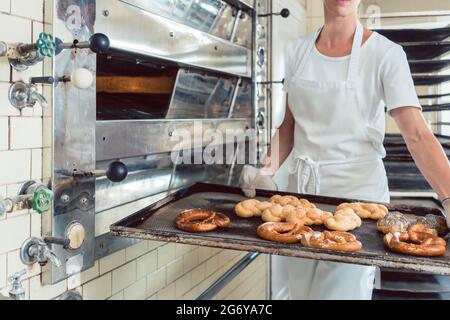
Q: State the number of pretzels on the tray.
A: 4